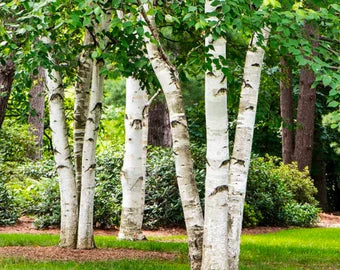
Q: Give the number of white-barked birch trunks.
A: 7